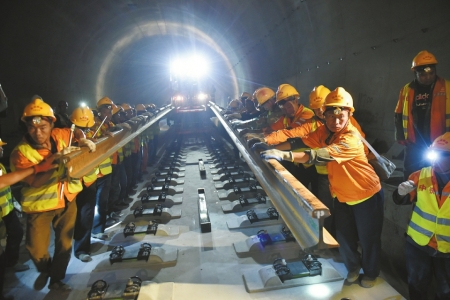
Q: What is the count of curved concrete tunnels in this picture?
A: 1